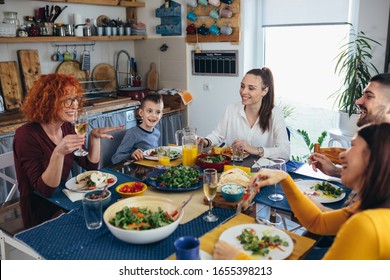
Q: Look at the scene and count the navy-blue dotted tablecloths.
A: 1